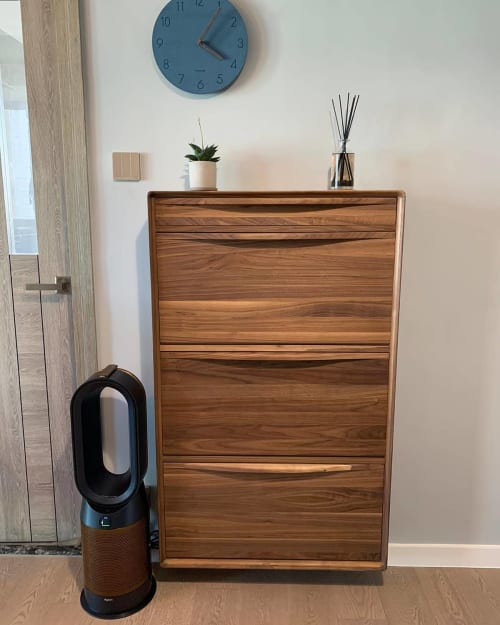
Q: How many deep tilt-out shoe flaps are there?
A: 3